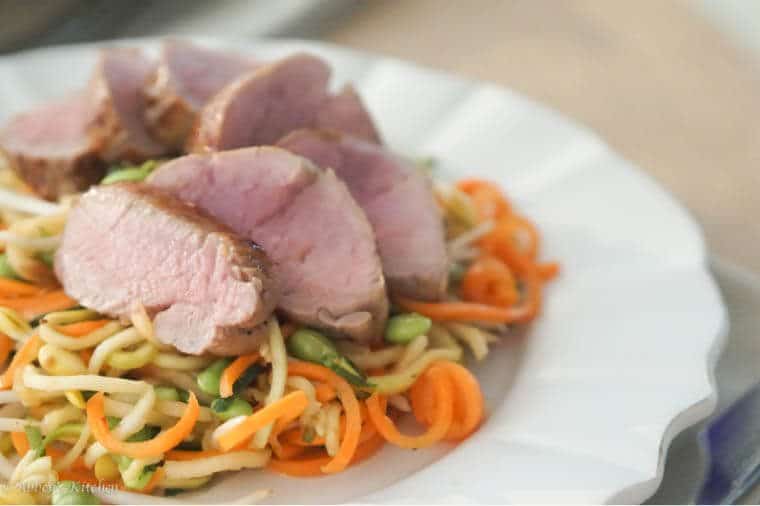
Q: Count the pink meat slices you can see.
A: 7